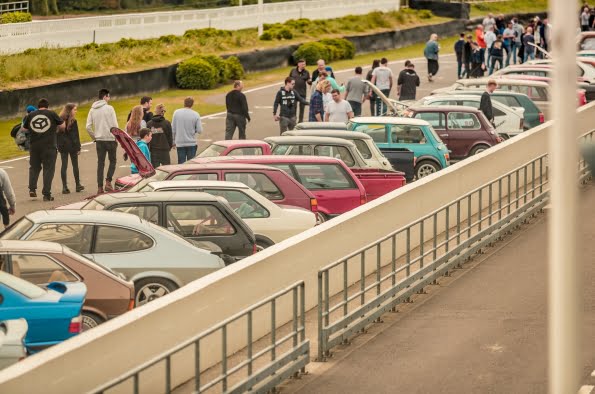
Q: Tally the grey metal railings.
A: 2